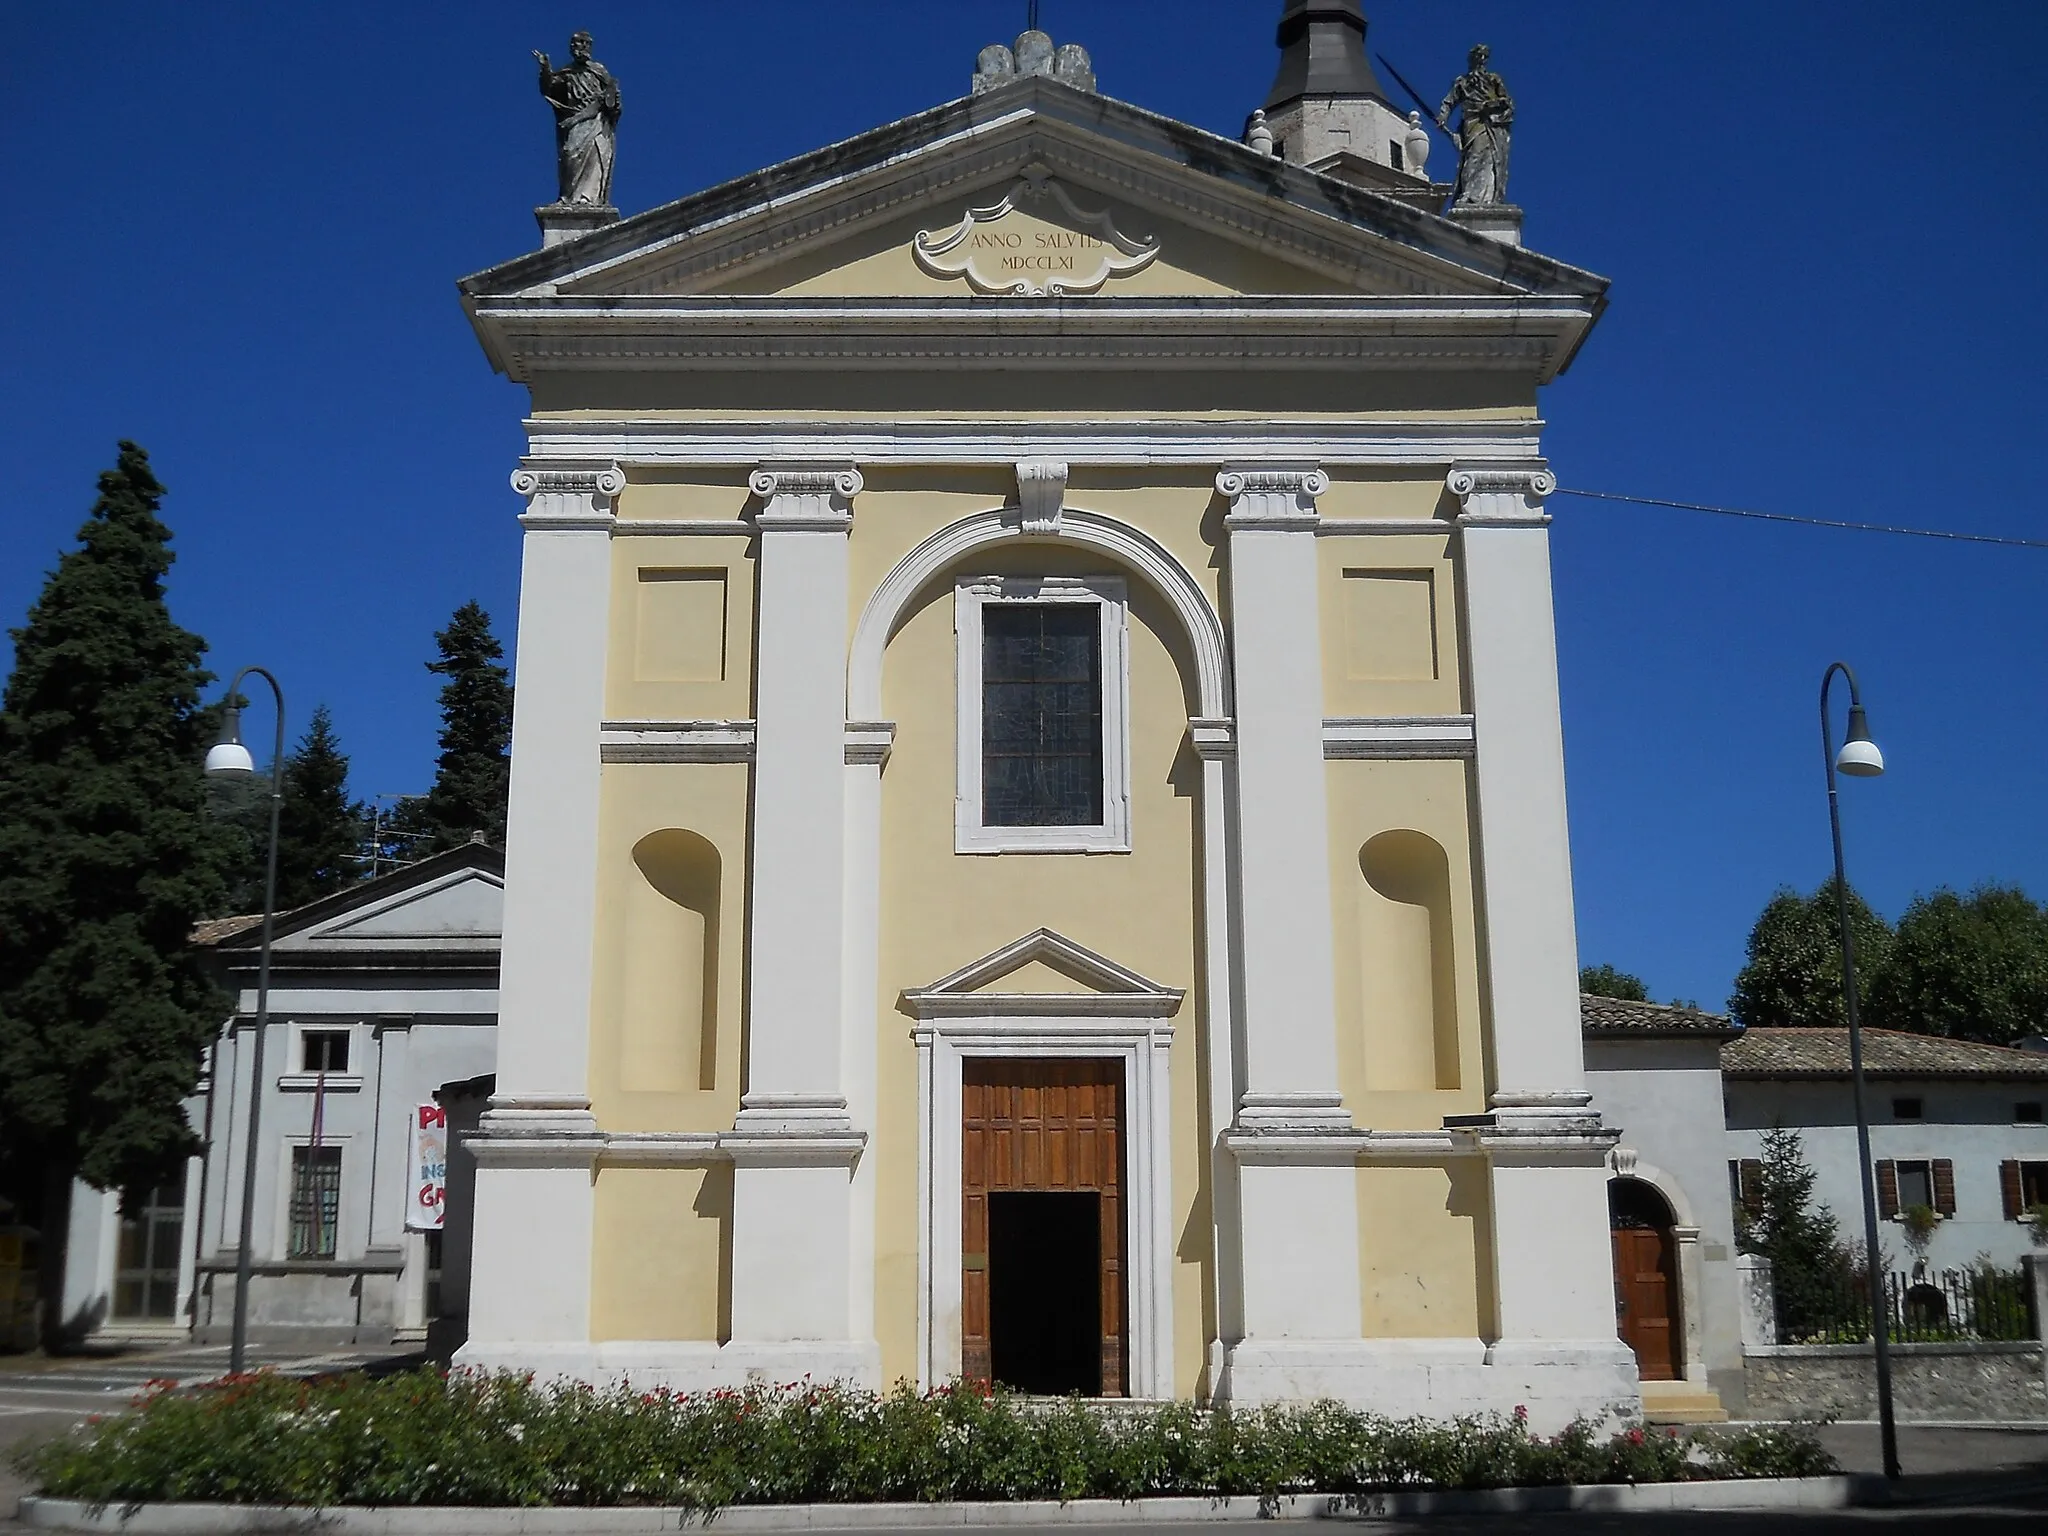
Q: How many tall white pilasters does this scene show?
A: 4